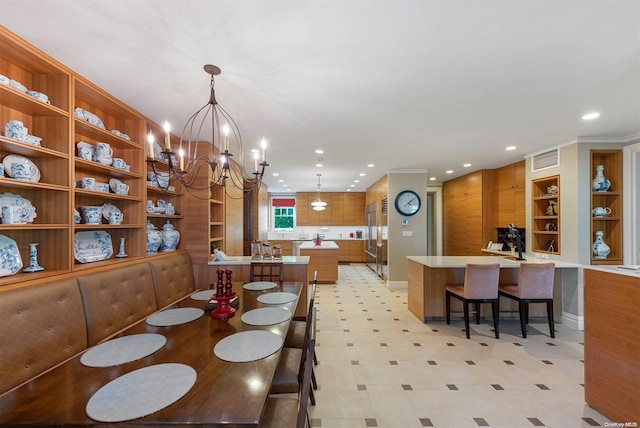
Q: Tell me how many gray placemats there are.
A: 8